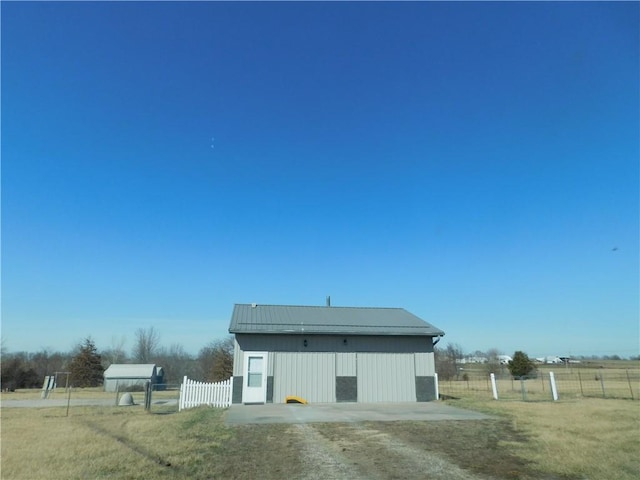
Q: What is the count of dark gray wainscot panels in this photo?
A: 4